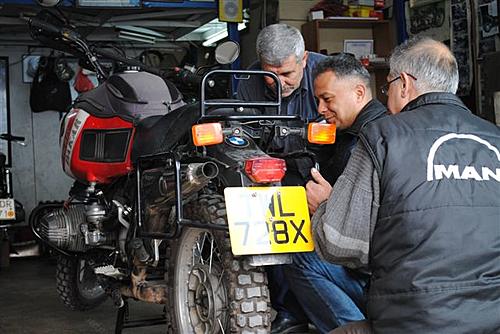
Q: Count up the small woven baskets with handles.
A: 0